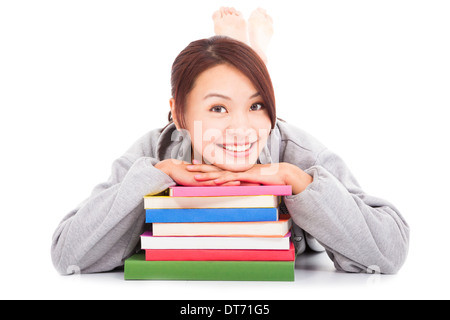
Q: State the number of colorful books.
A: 7